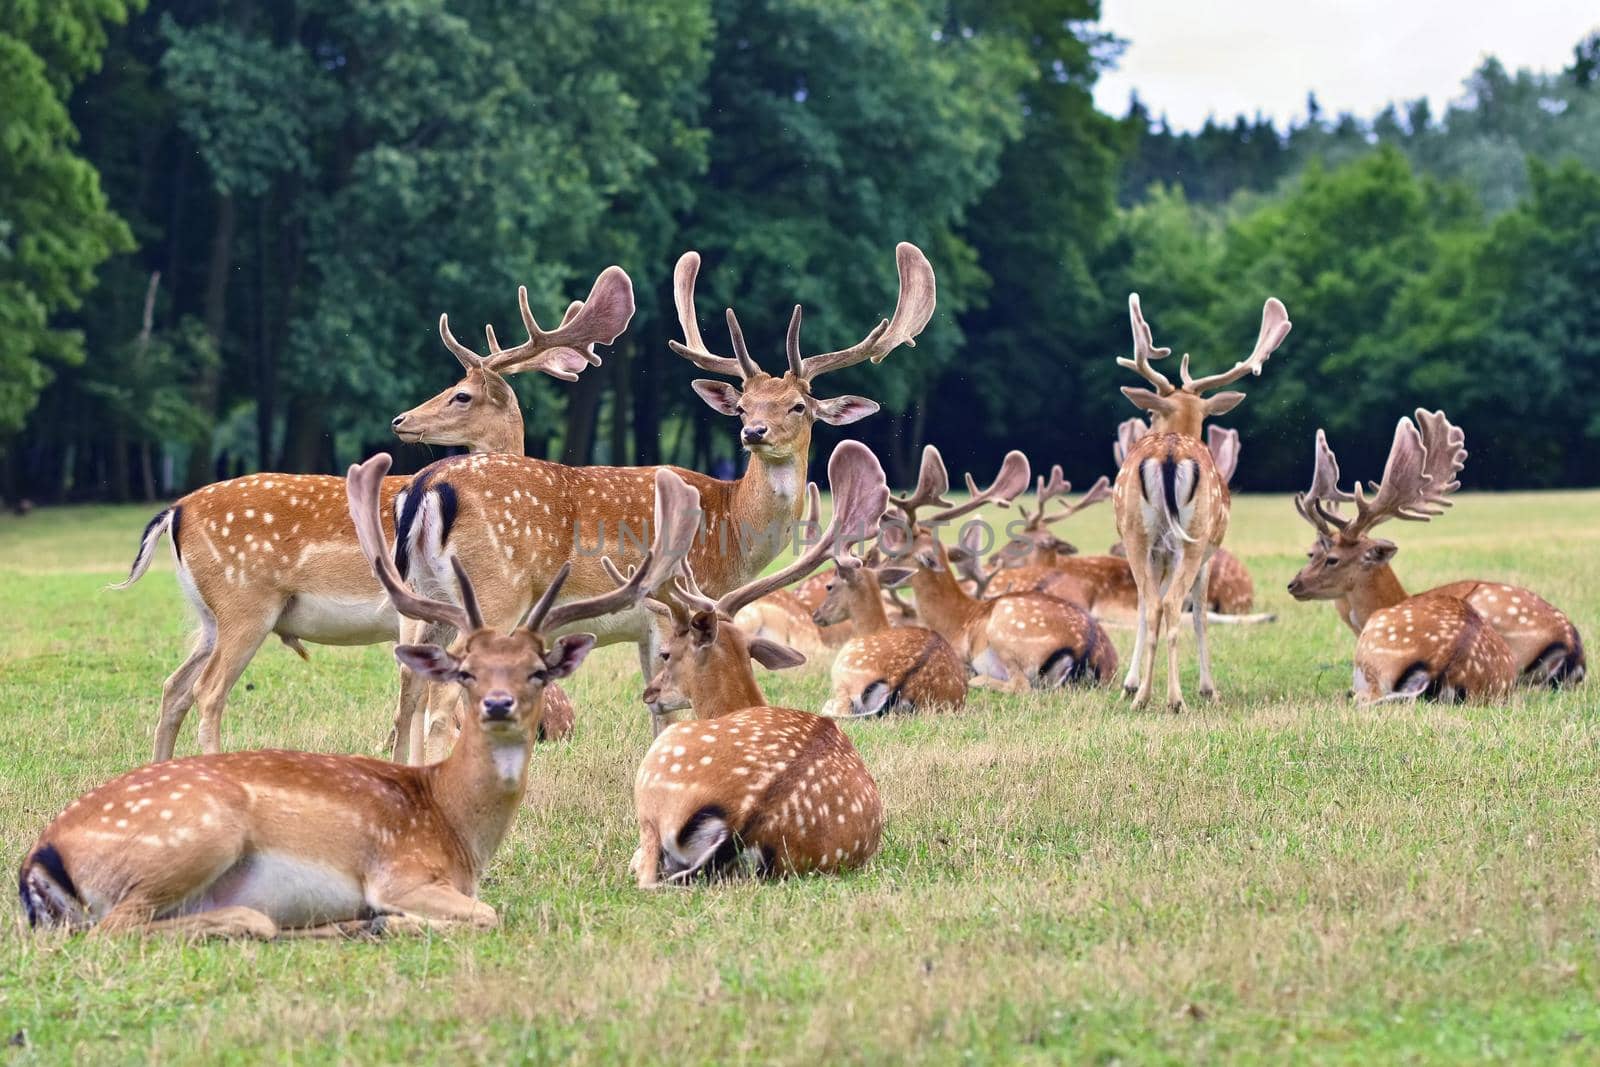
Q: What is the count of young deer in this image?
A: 1